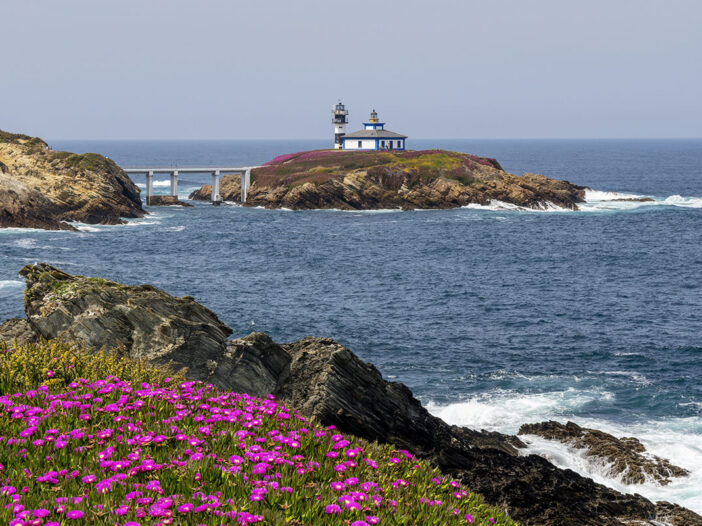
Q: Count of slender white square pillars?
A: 4